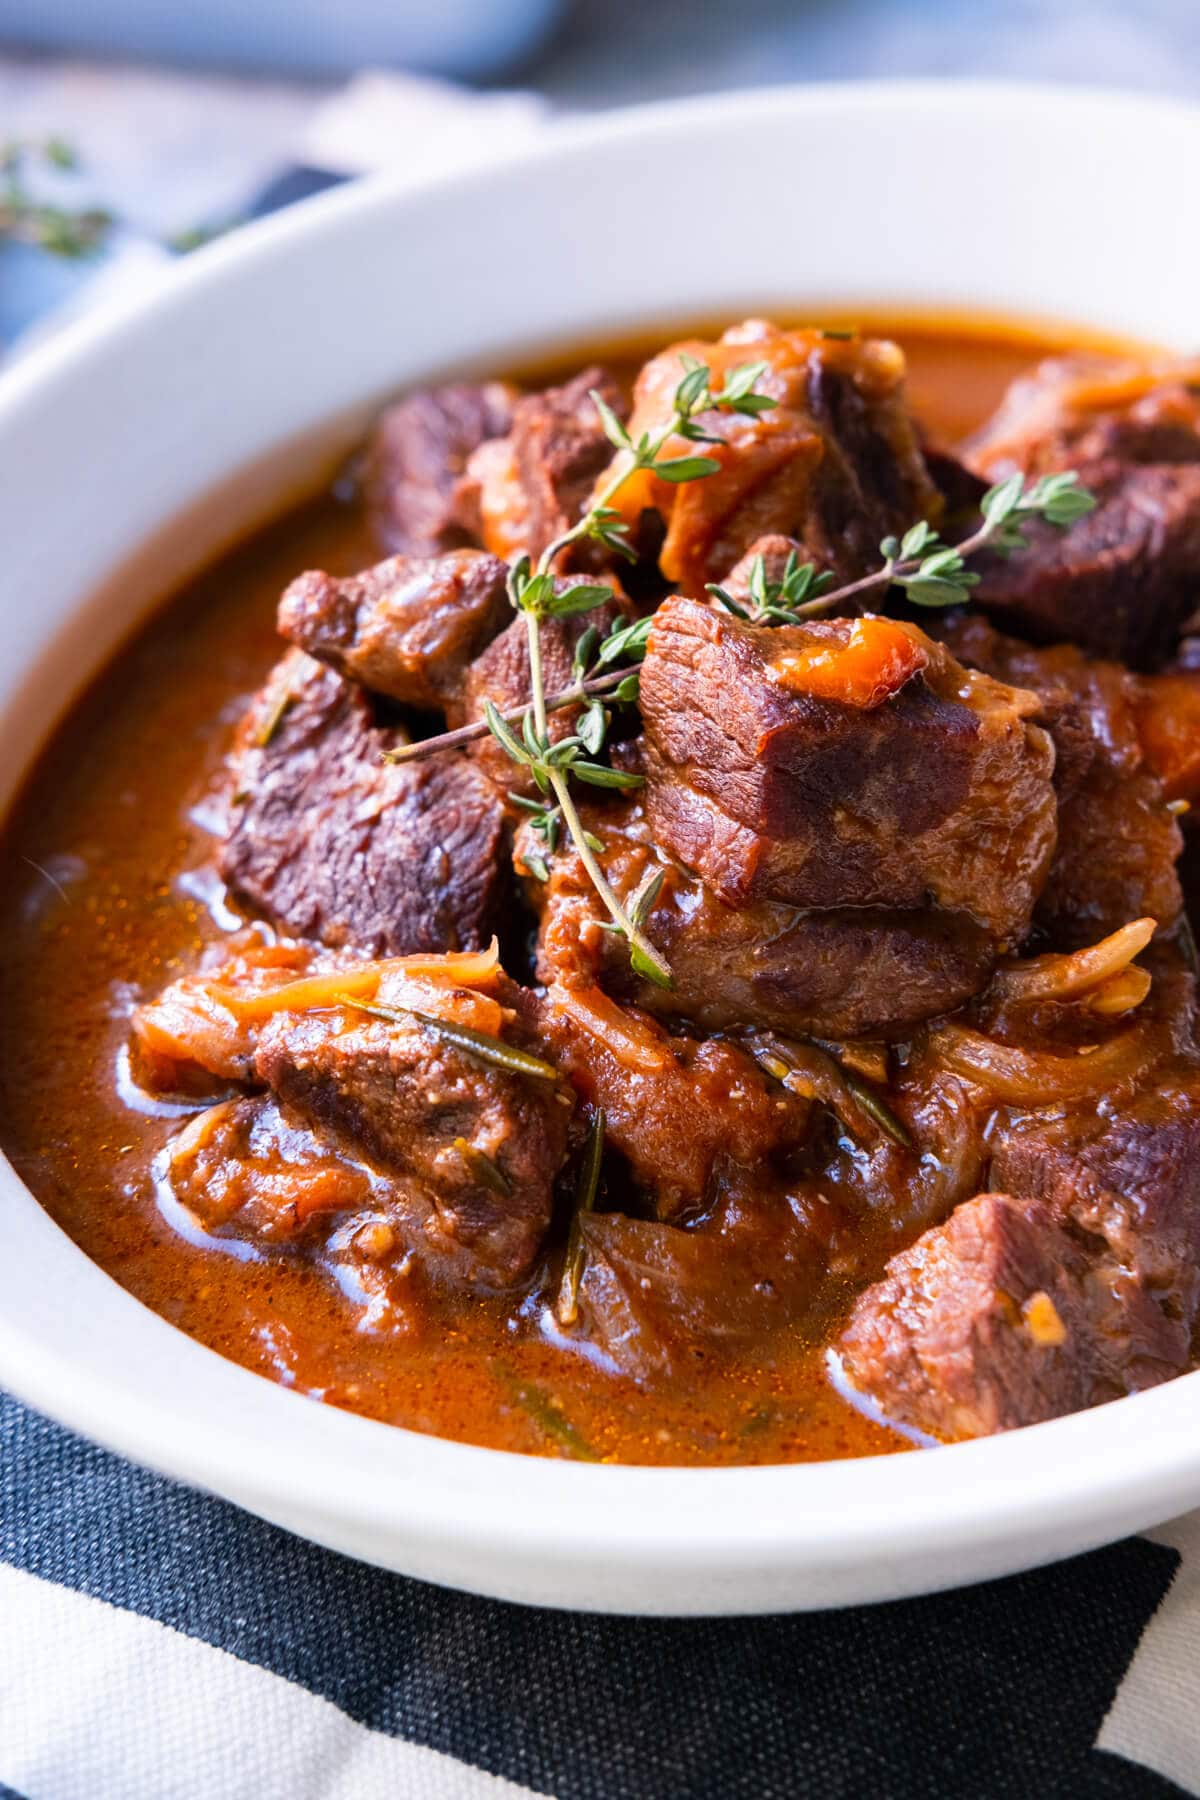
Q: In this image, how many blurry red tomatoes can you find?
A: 0